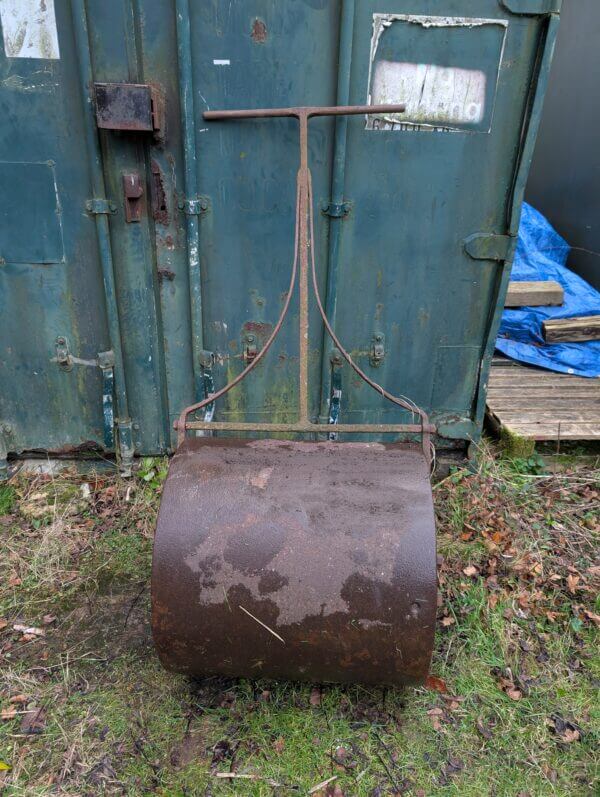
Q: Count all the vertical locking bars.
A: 3